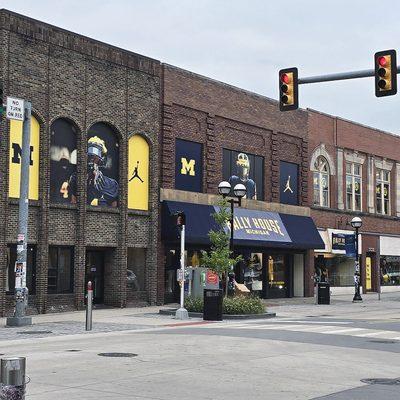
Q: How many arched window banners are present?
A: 4